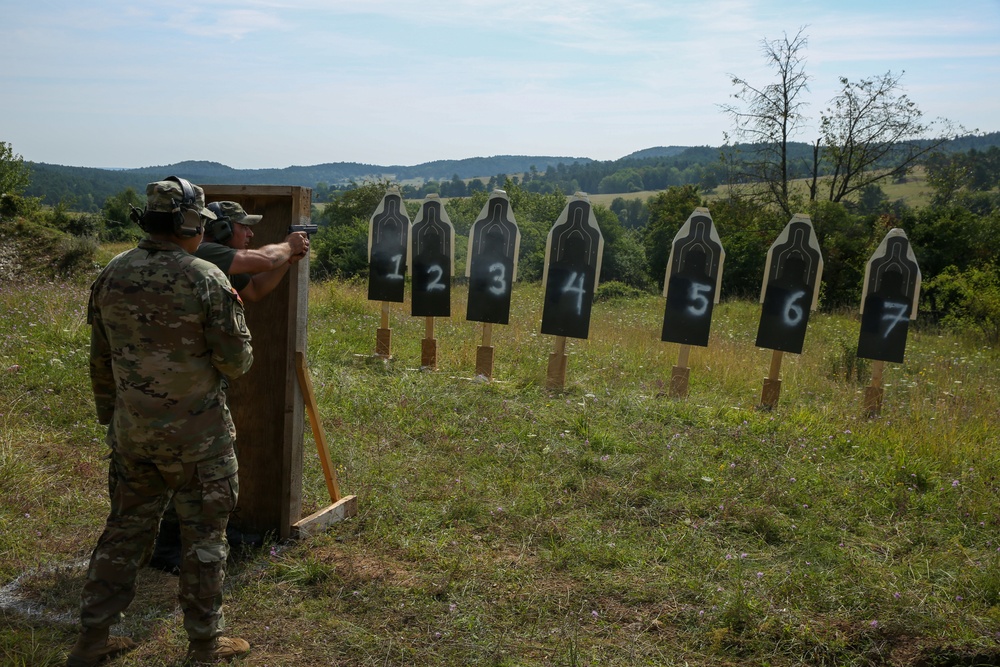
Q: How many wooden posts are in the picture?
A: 7